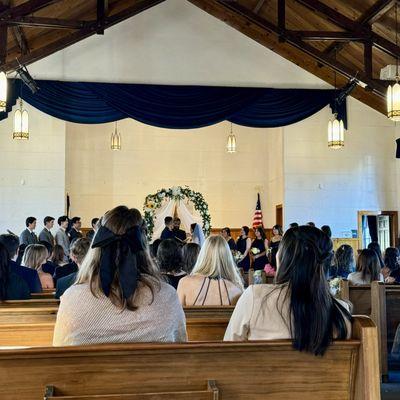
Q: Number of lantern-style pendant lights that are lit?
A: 6